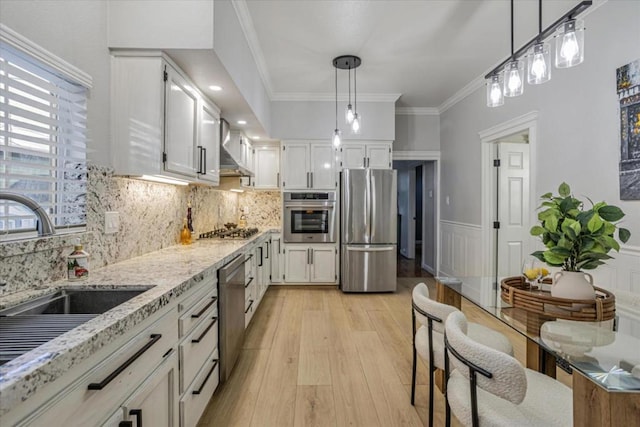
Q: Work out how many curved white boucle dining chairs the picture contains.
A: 2